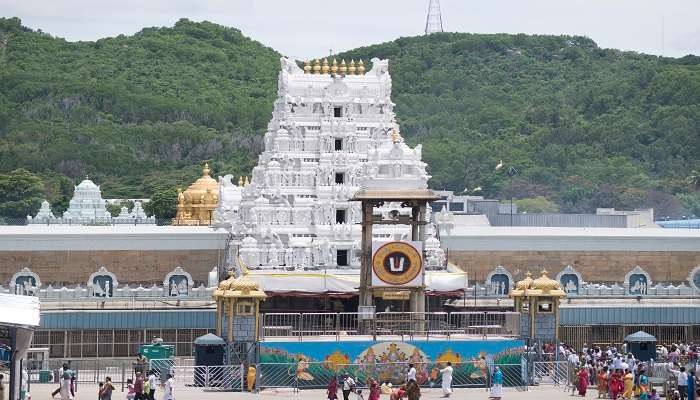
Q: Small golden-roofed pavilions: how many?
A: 2